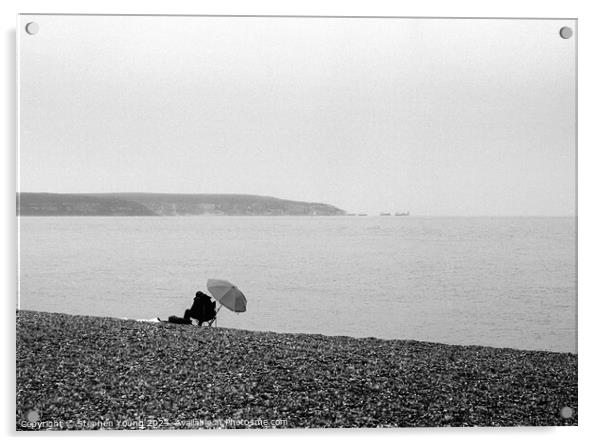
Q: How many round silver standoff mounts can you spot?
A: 4